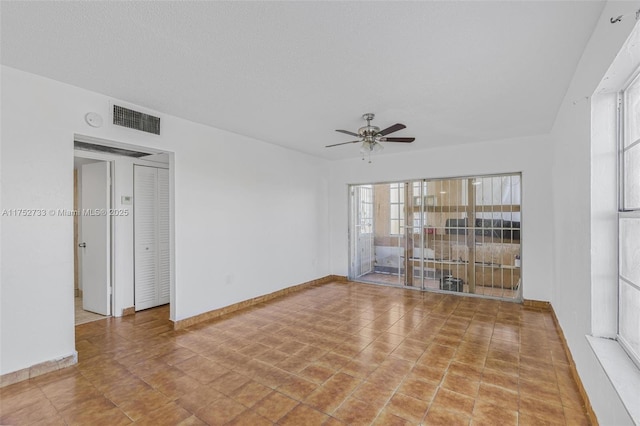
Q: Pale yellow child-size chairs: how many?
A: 0